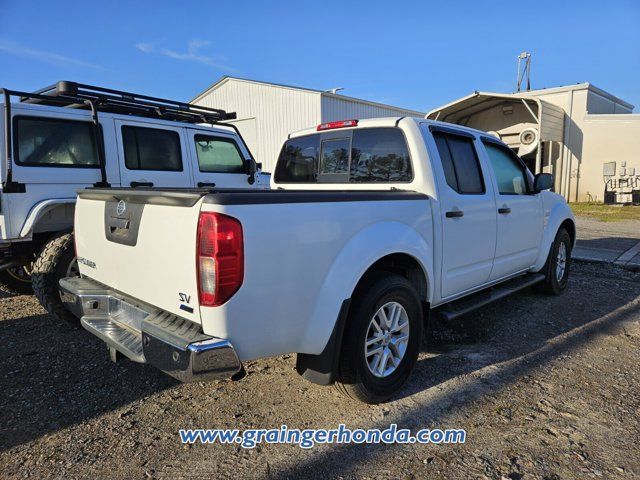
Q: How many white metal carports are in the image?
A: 1